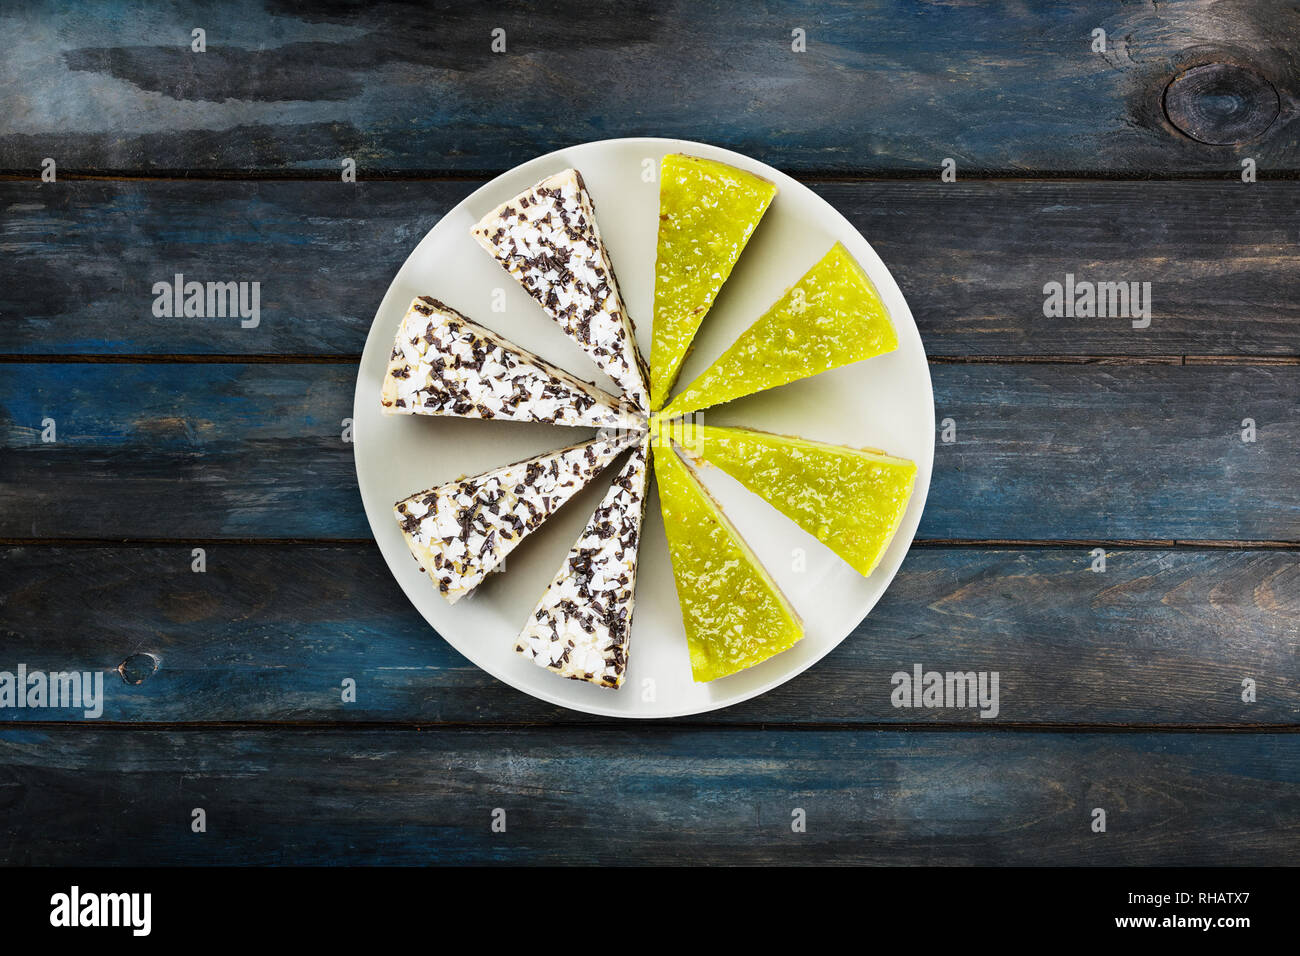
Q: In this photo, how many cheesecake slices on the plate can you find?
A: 8